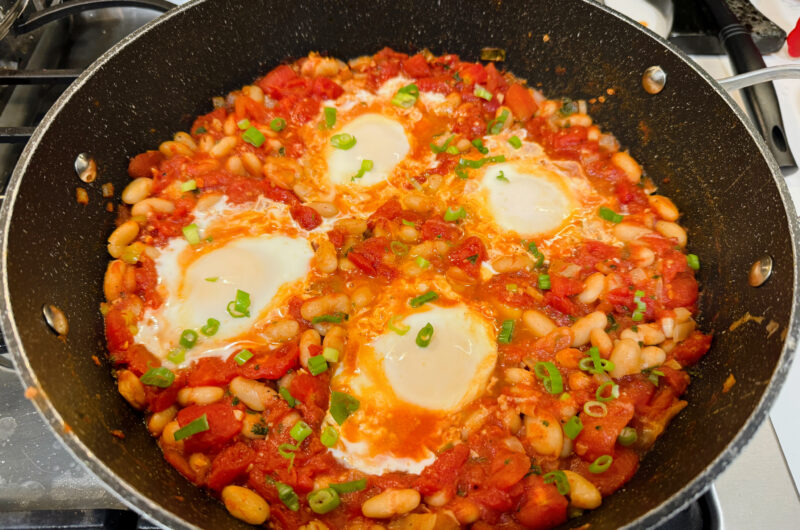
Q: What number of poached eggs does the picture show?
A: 4